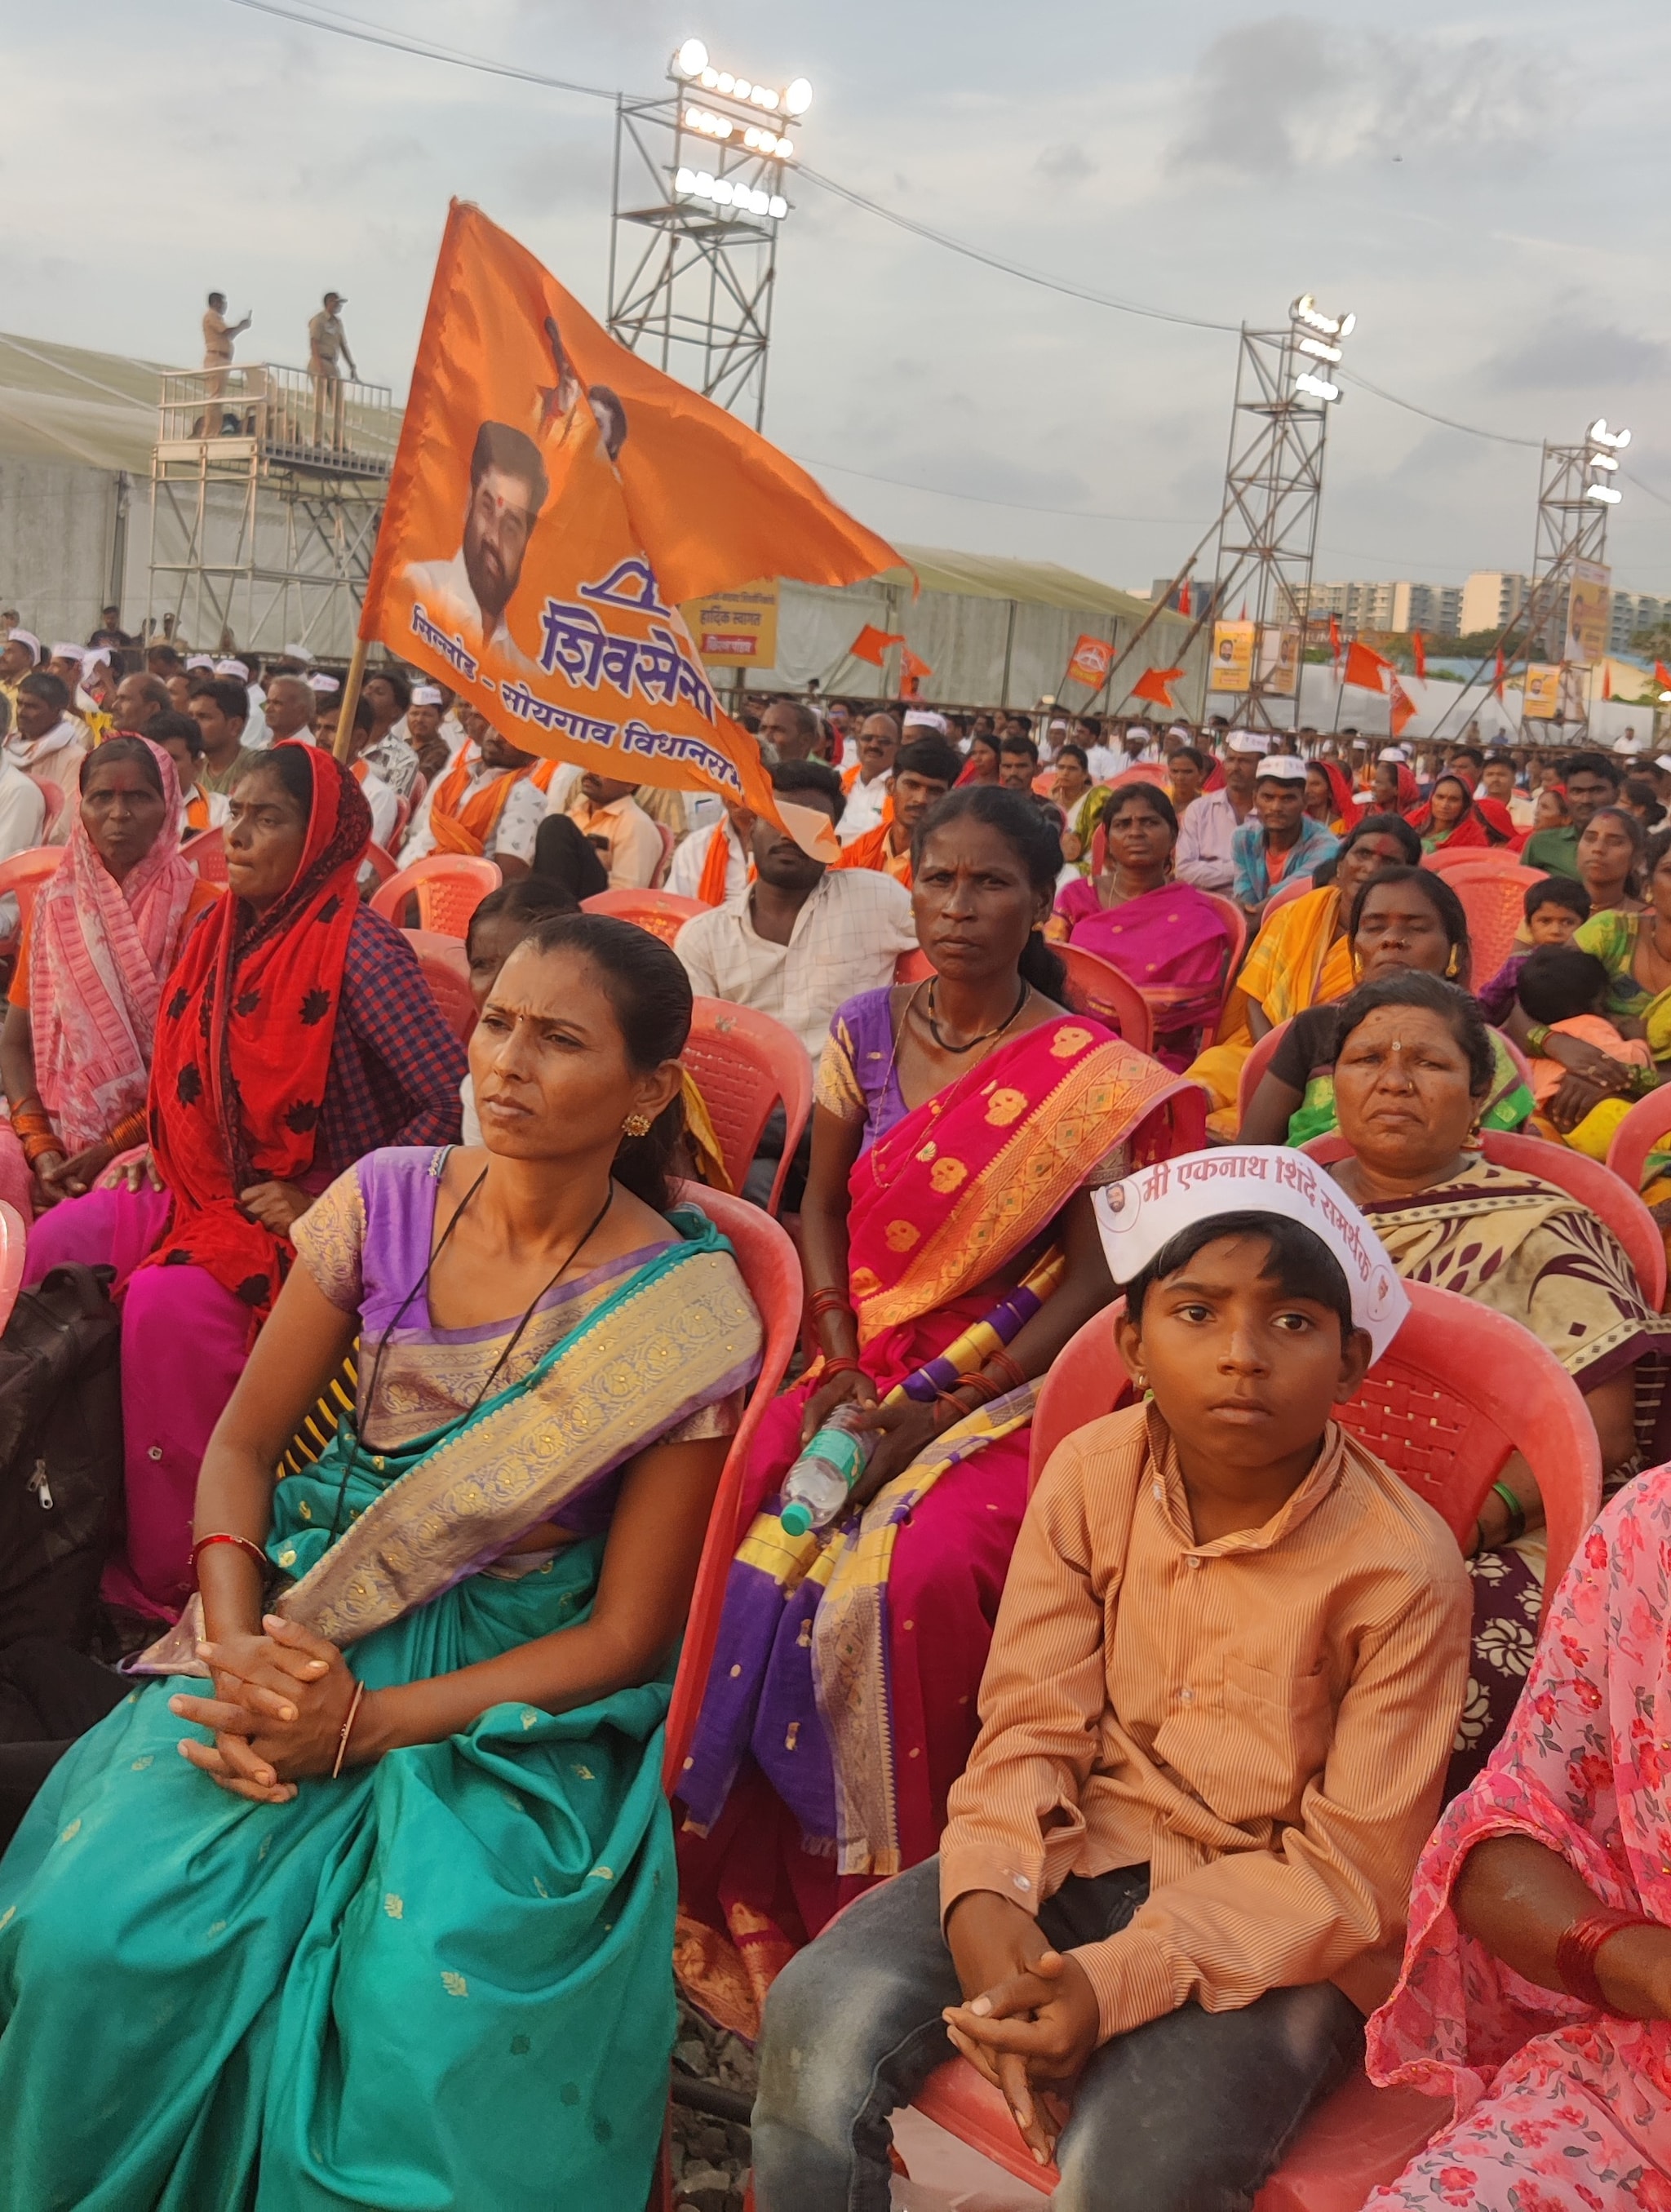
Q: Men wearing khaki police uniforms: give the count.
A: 2